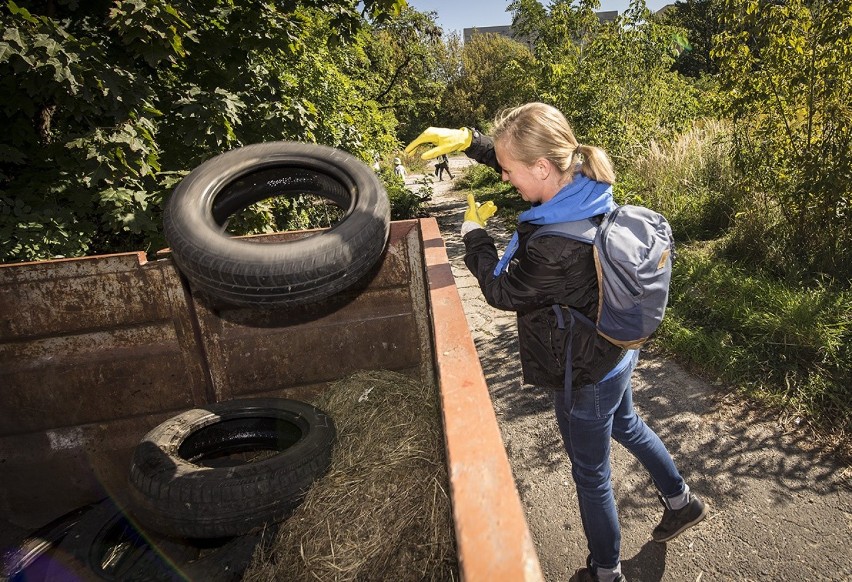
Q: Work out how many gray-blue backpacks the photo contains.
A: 1